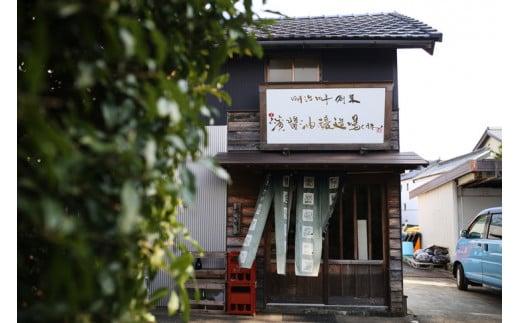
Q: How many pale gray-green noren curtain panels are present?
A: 4